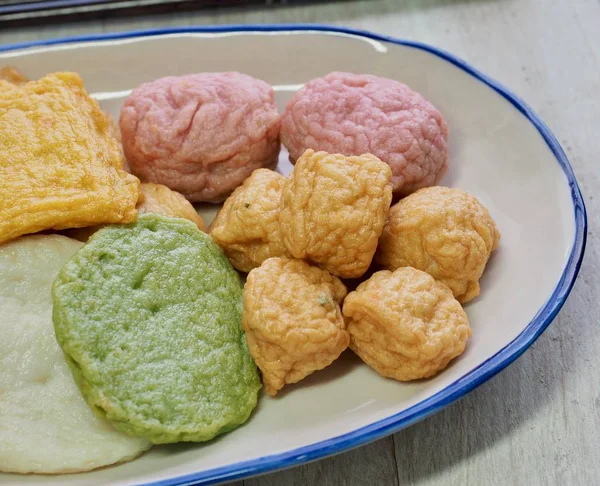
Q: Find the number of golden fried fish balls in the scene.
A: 5